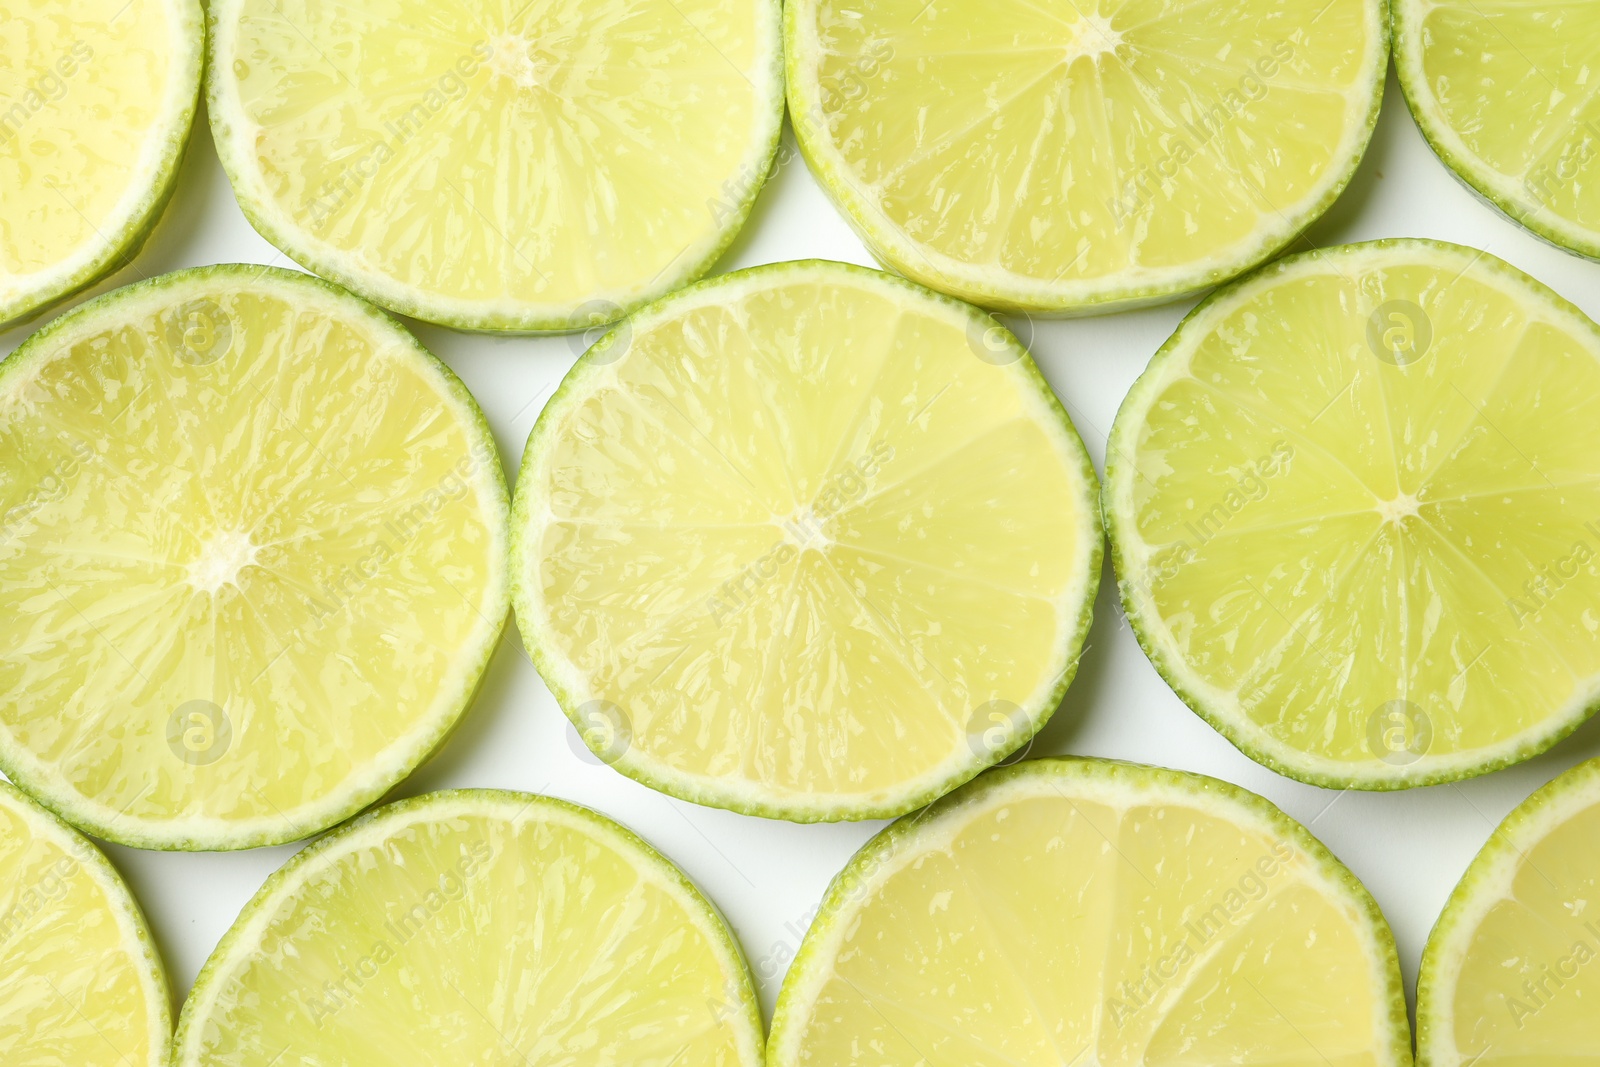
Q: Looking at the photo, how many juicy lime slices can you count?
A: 11